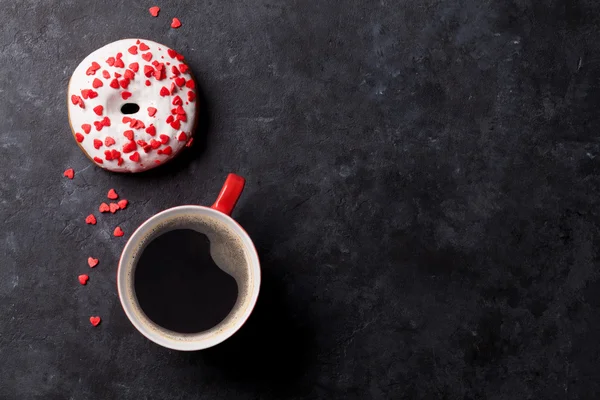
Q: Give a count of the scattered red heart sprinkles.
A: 12